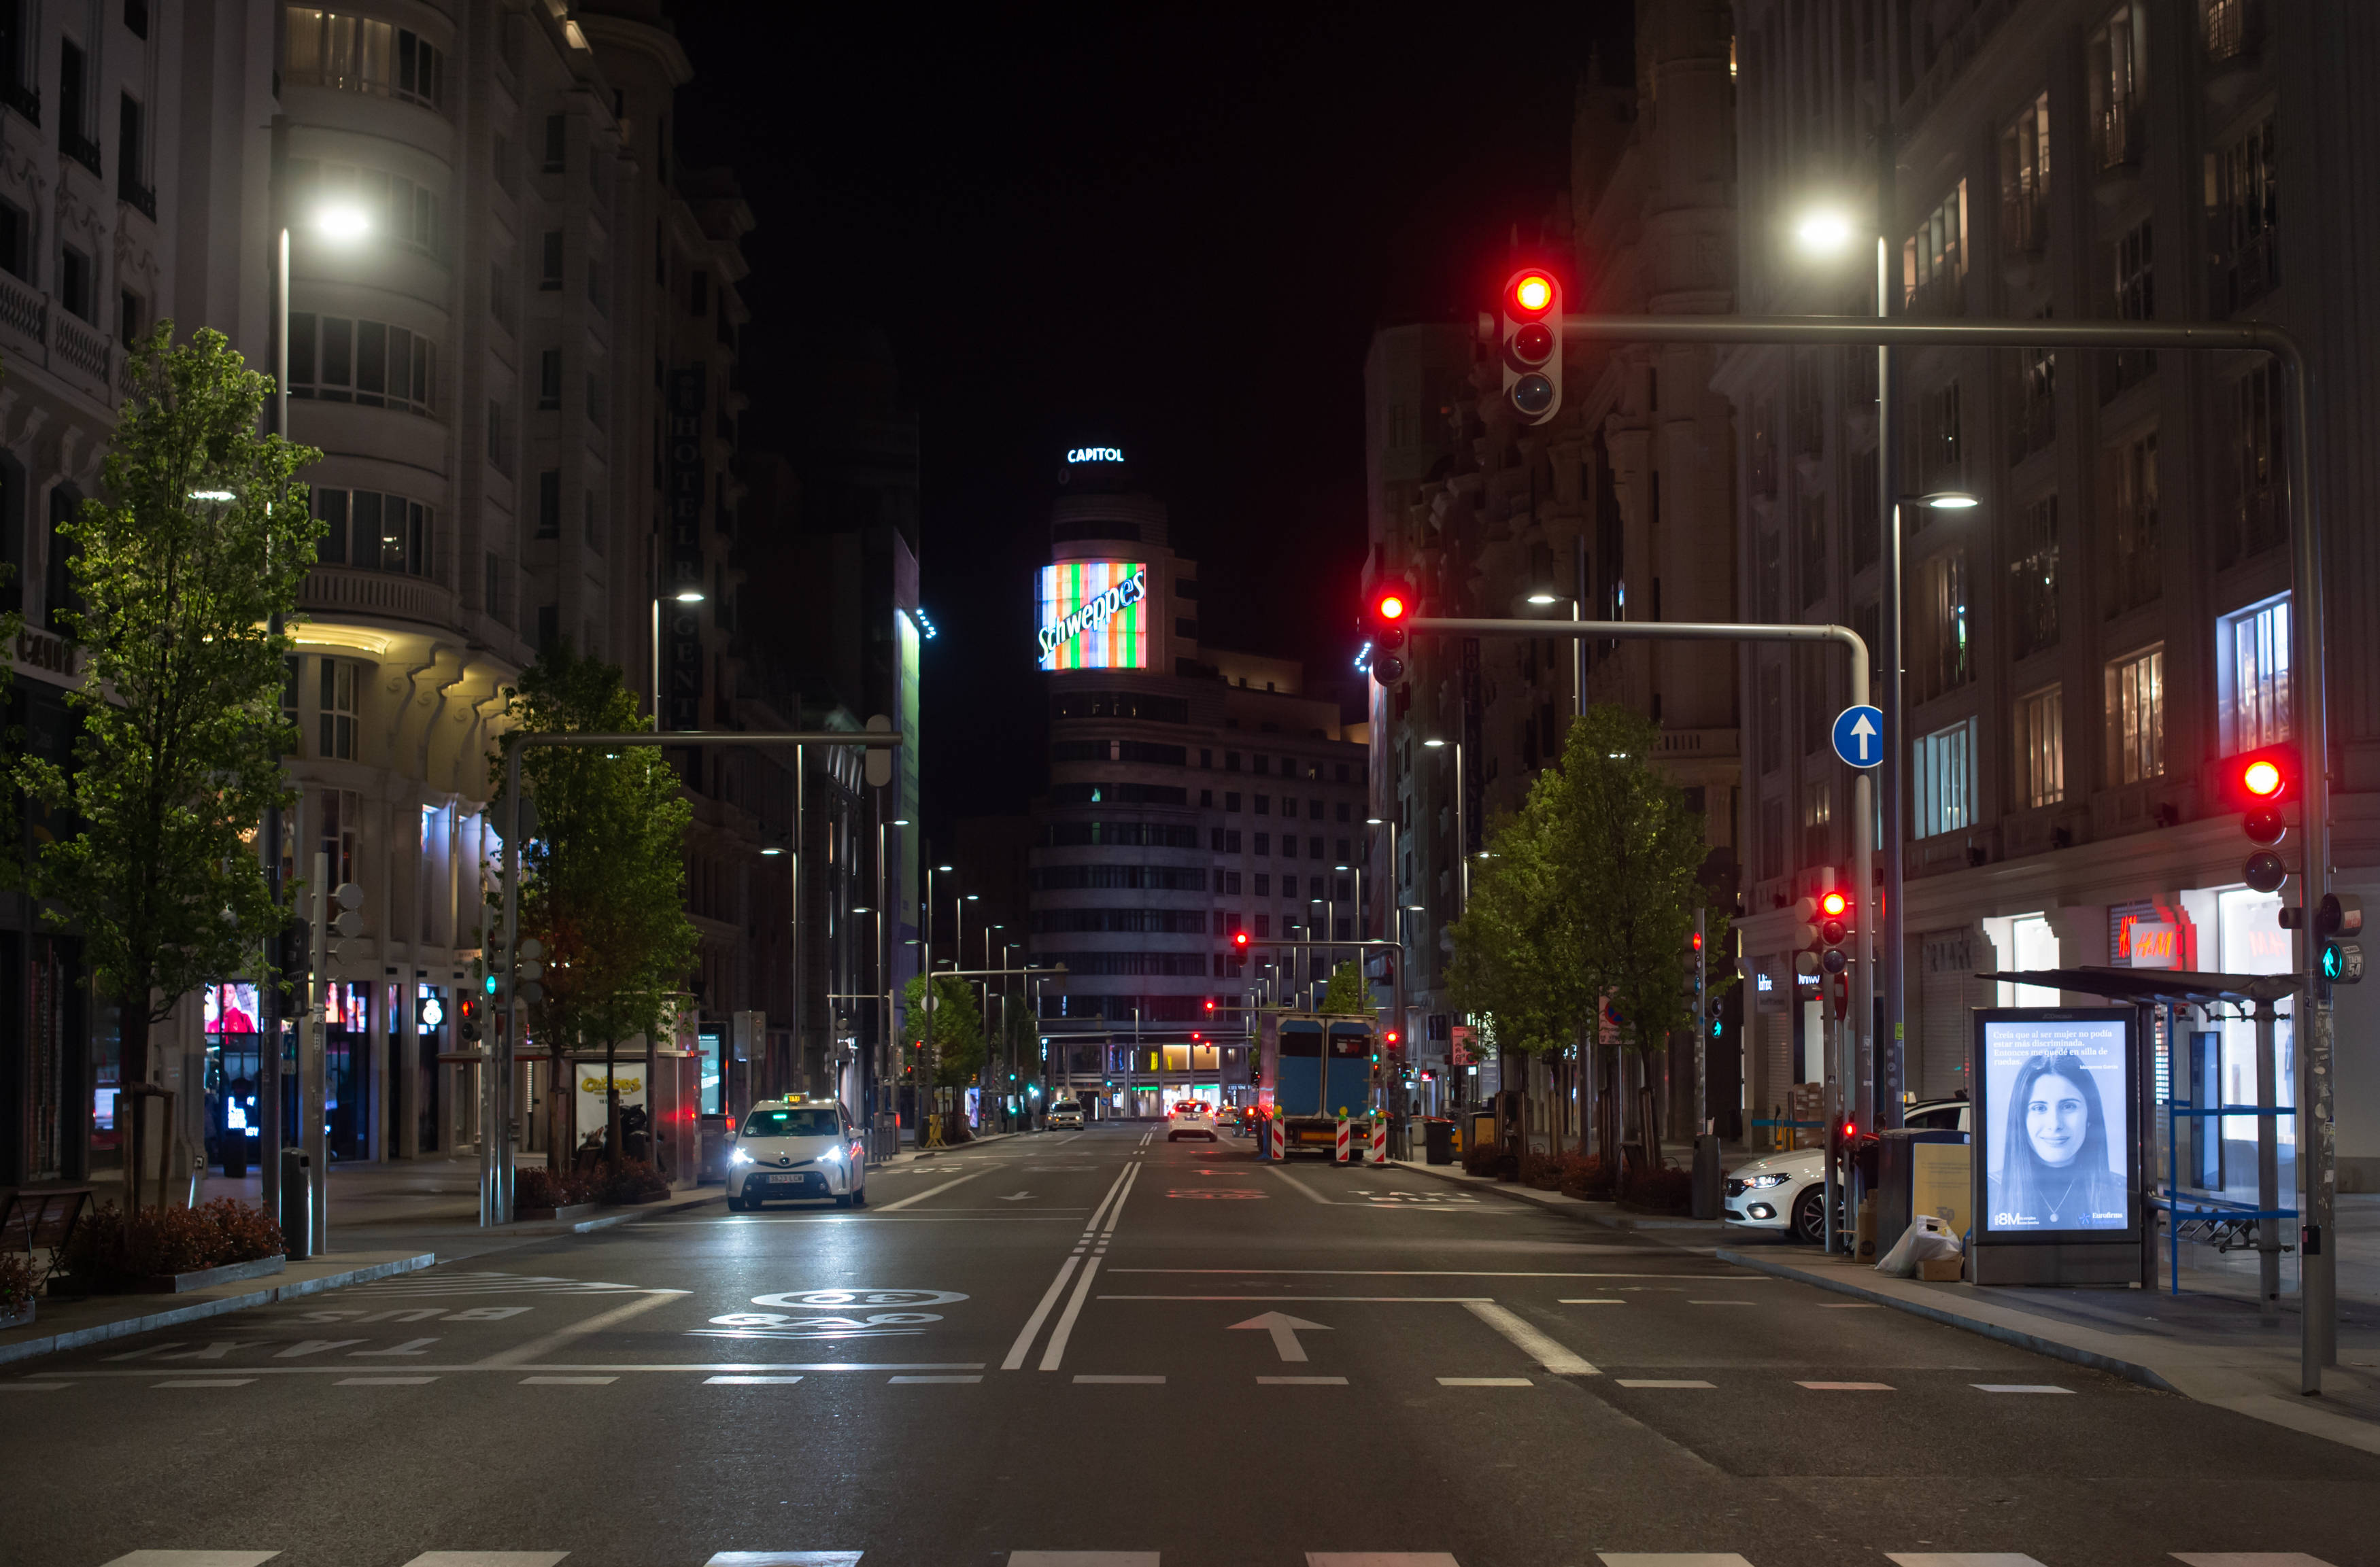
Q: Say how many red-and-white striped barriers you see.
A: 3